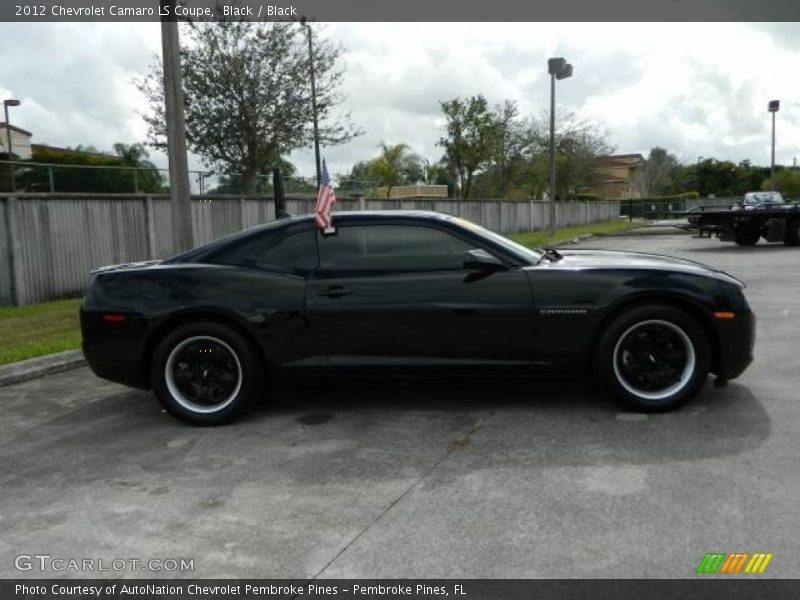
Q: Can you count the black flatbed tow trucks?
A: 1